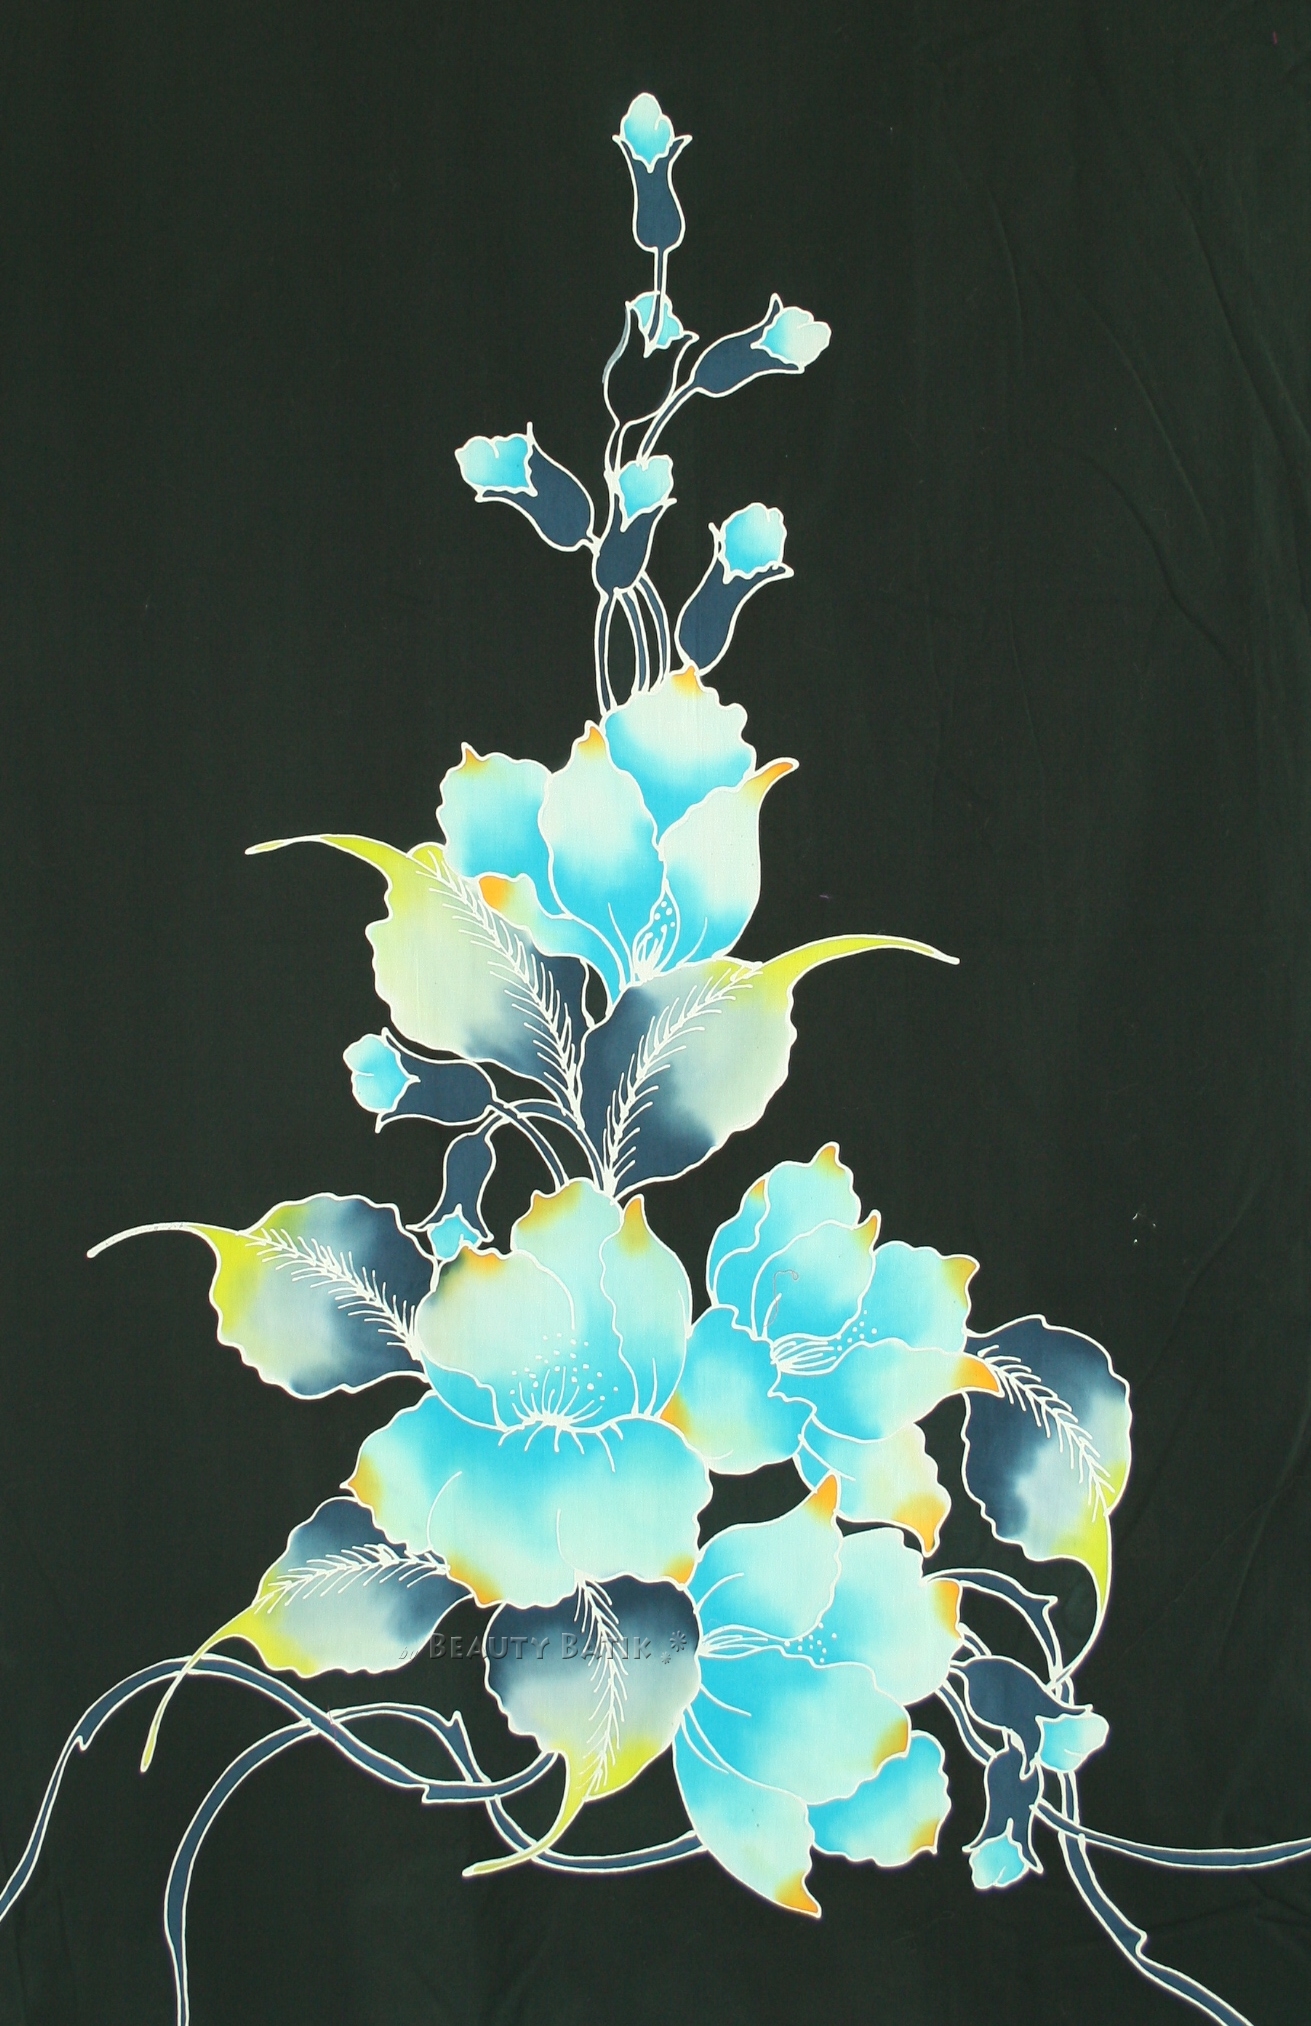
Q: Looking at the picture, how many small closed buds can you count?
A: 10